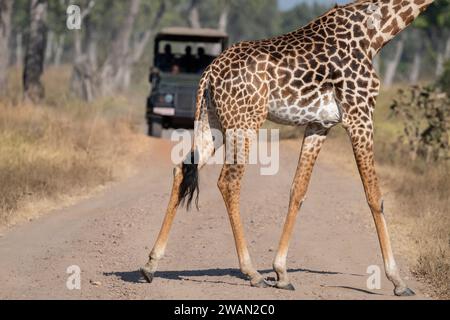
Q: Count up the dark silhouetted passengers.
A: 3